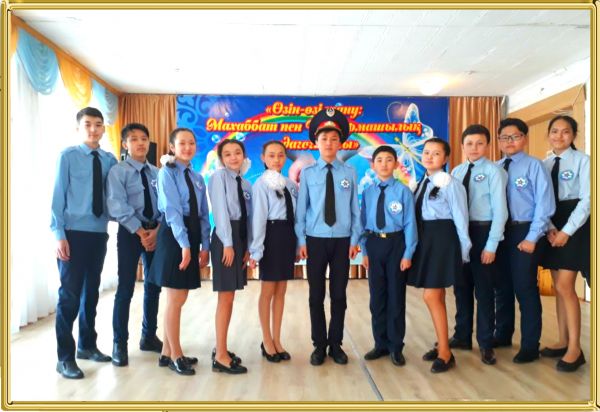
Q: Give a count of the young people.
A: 11